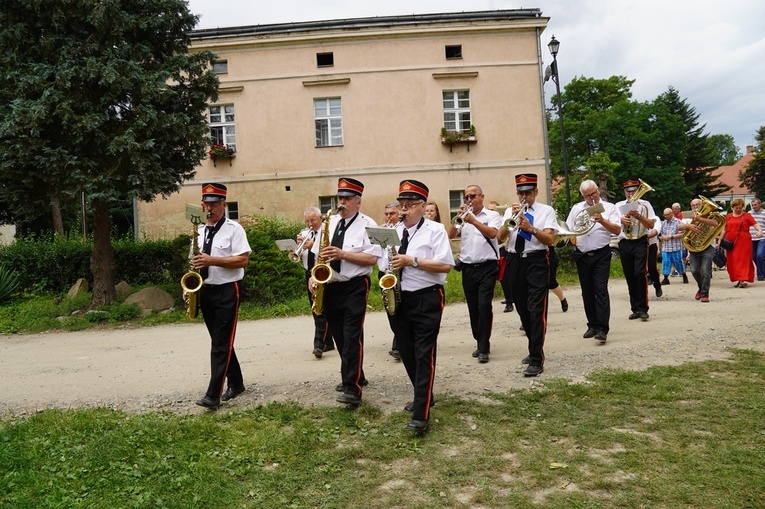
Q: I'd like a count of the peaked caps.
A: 5